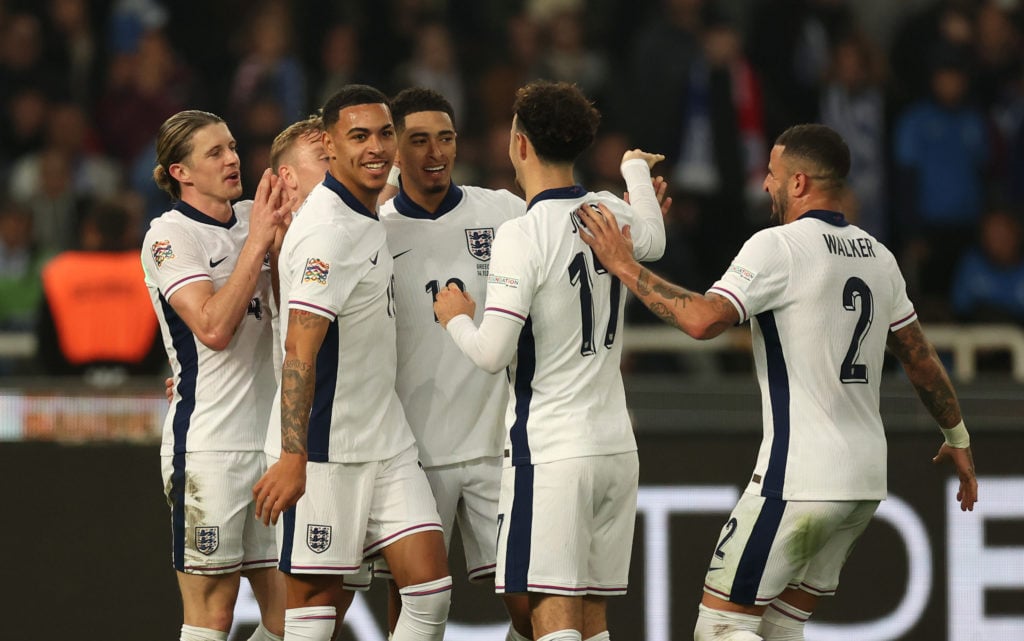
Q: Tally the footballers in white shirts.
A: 6